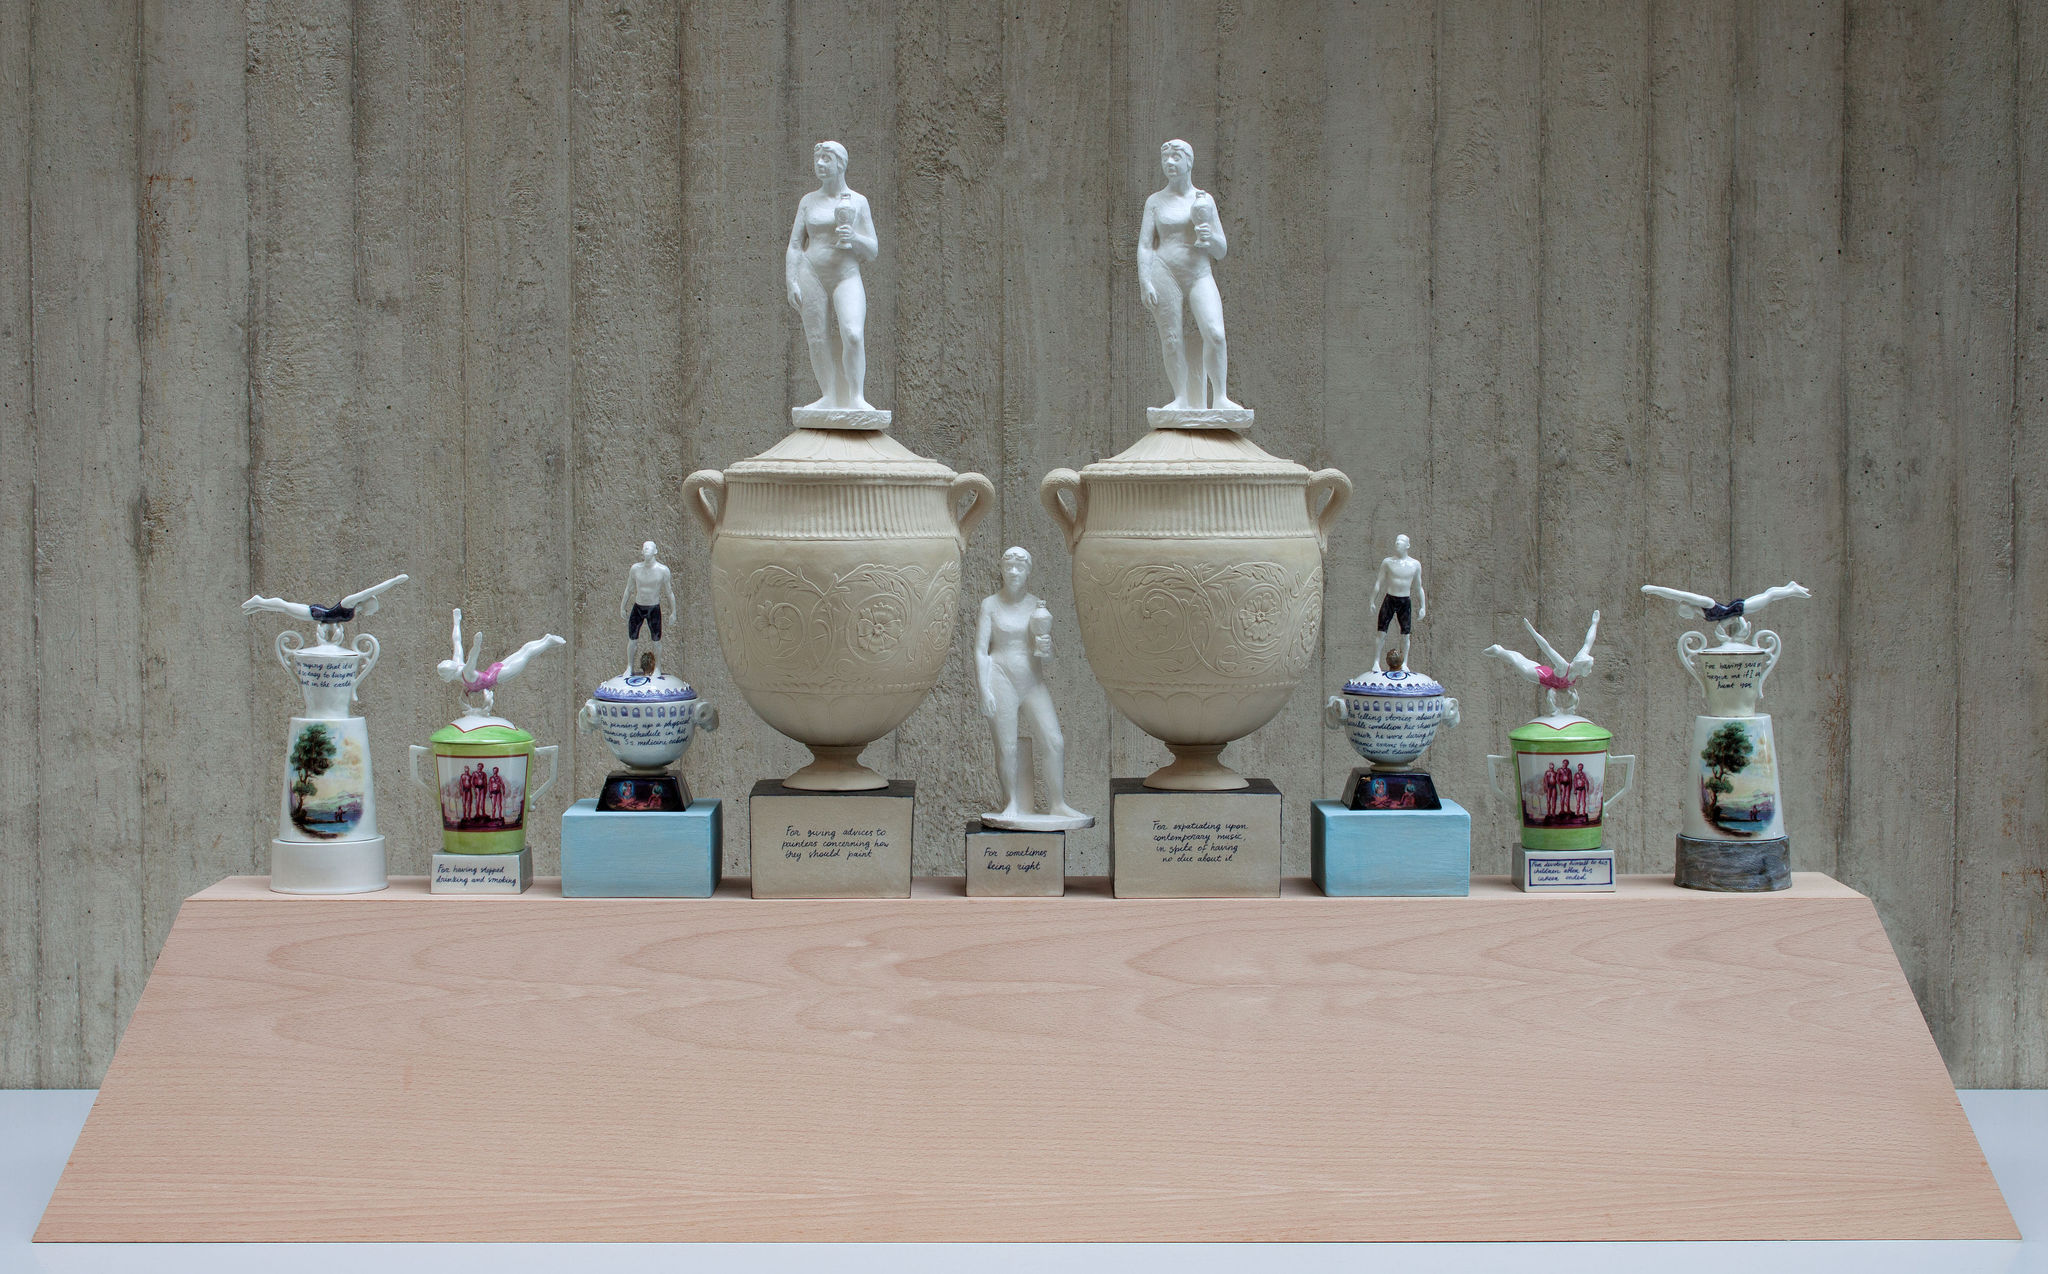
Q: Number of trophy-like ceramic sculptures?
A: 9